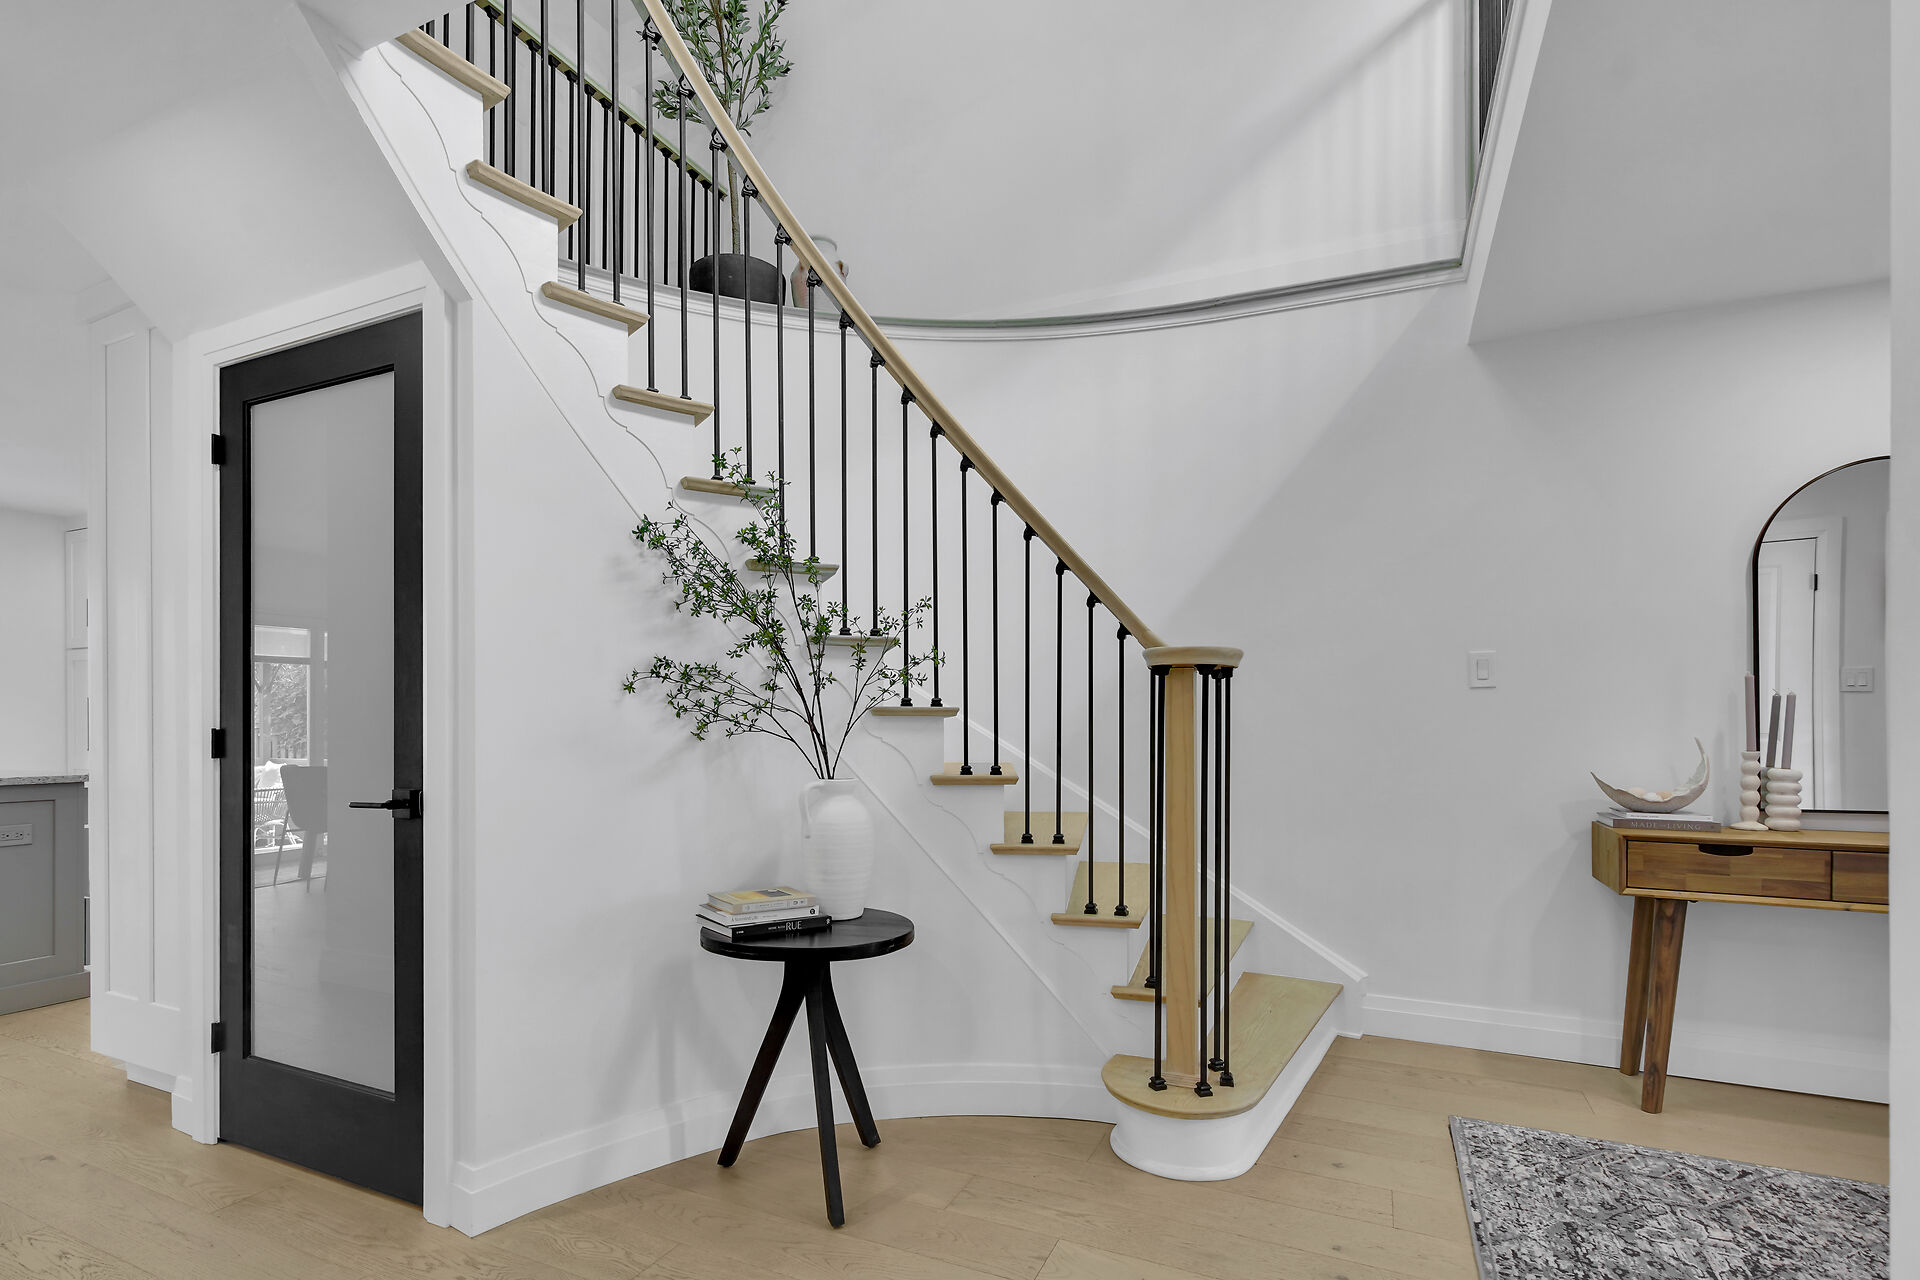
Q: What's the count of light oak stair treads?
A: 13